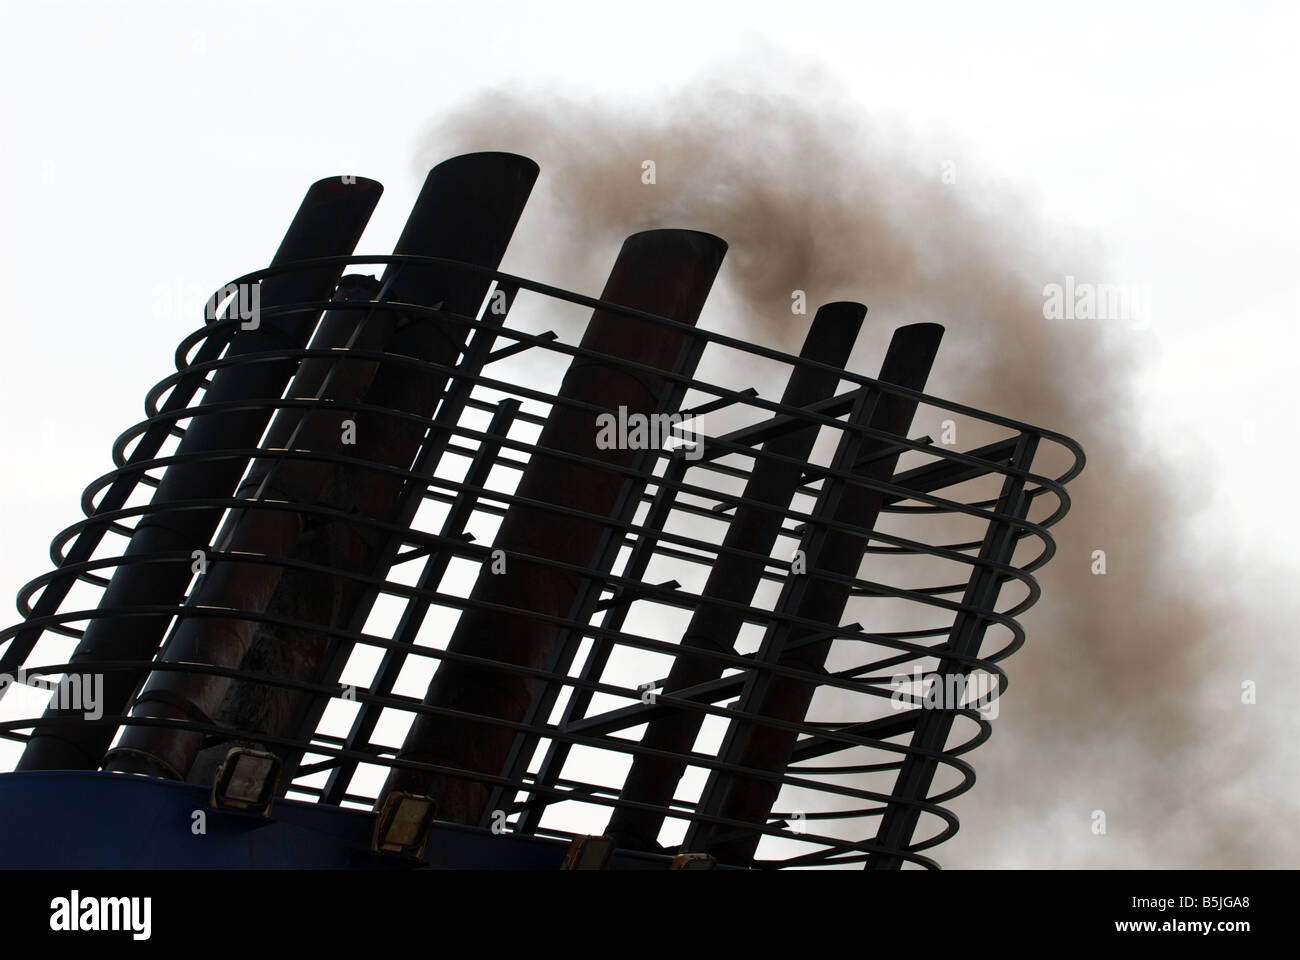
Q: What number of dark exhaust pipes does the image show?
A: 5